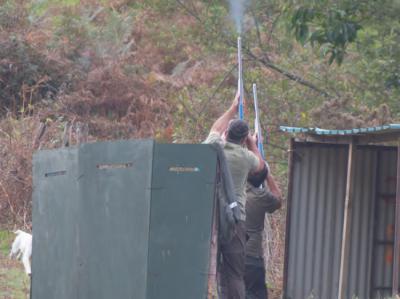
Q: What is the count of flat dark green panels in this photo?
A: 3